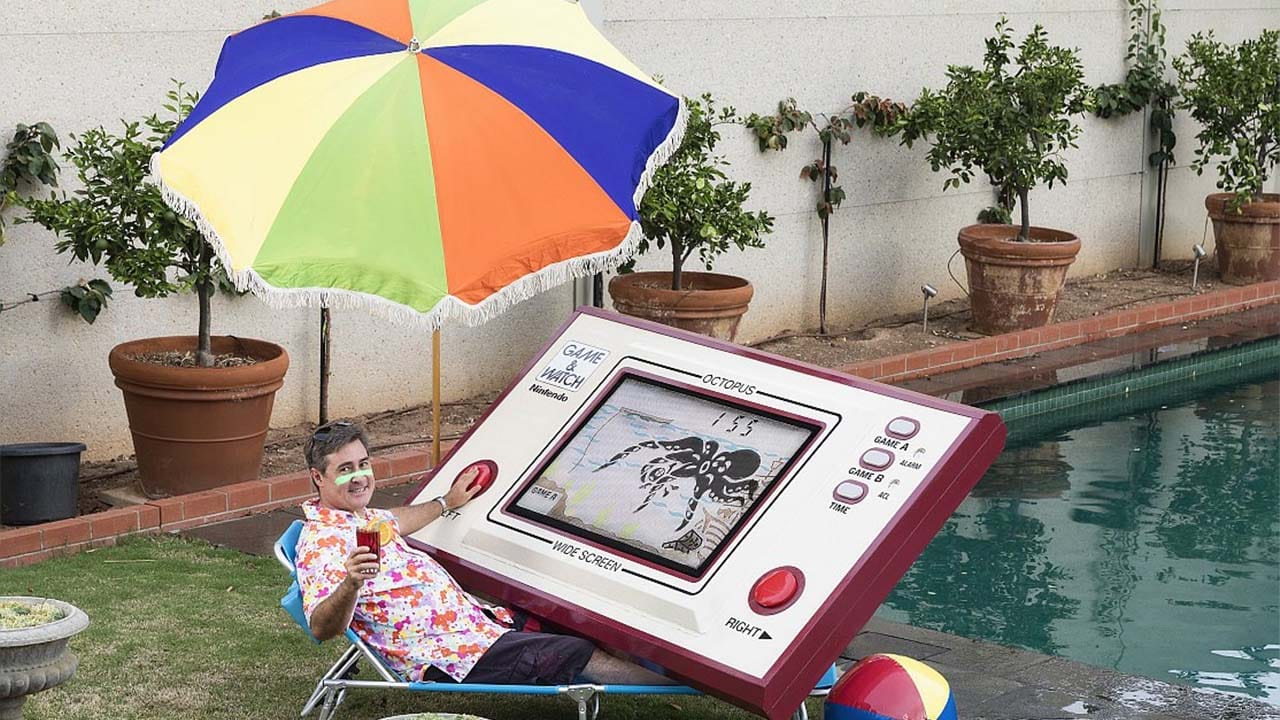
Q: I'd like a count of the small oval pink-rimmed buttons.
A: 3